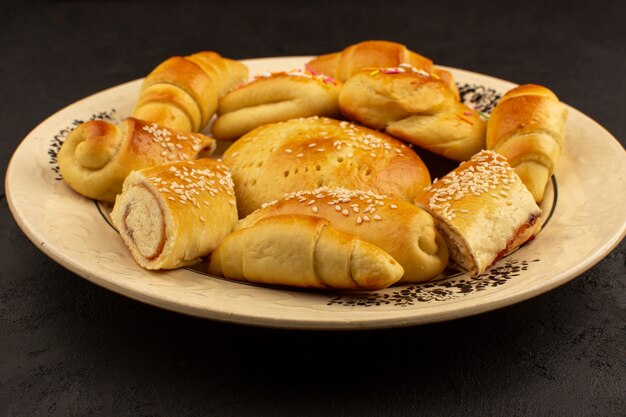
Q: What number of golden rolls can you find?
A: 11